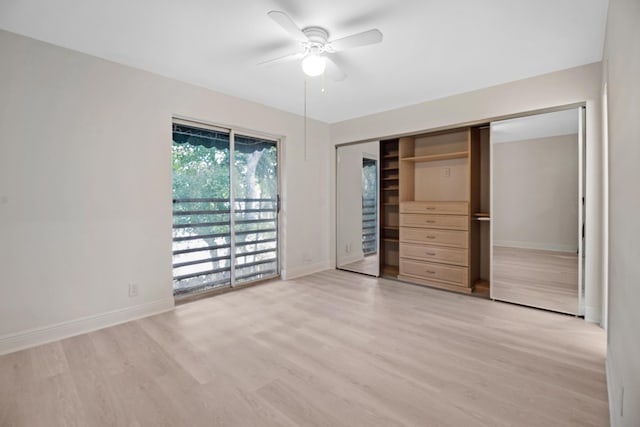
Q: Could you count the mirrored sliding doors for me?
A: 2